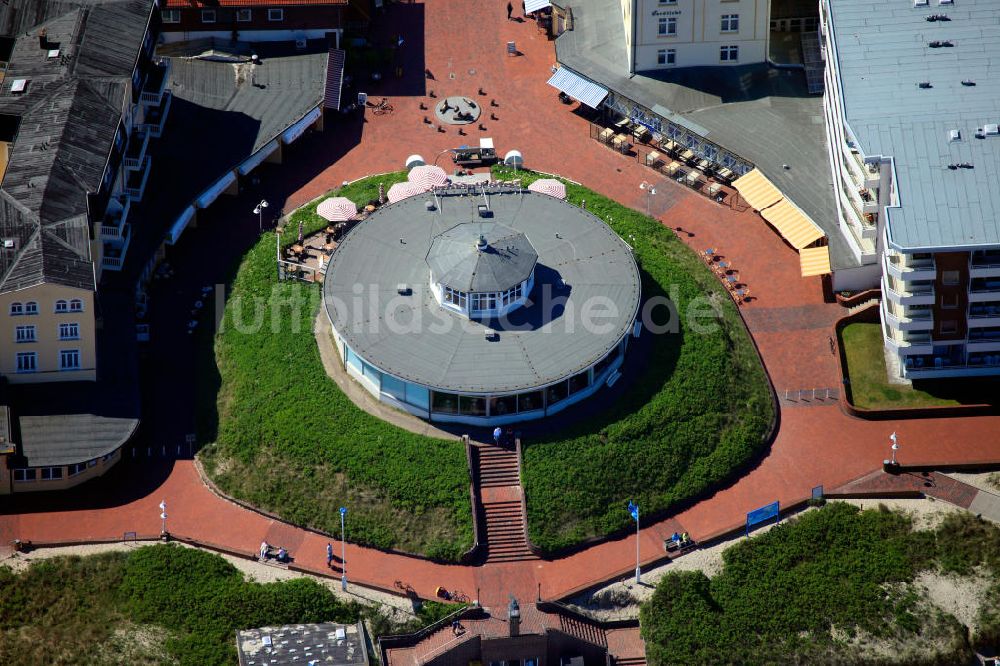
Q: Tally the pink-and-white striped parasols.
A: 4